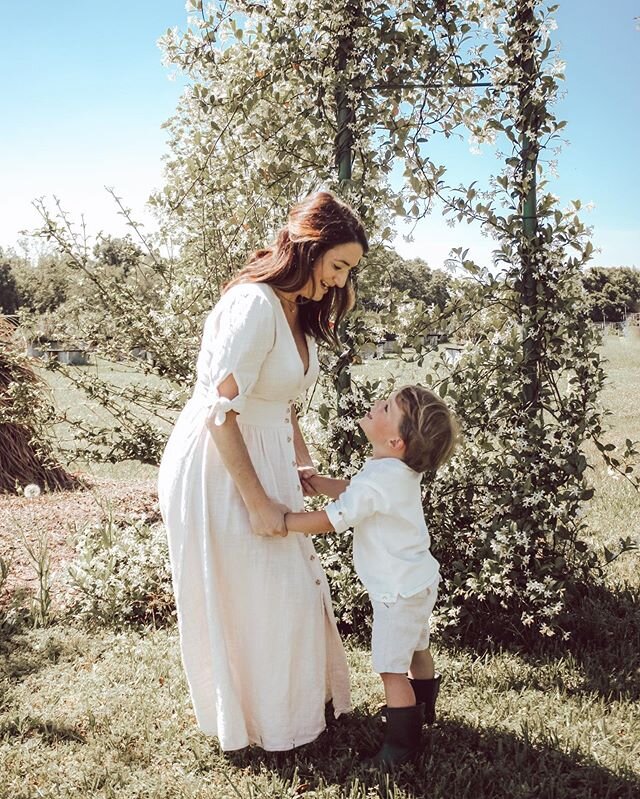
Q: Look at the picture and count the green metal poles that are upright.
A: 2